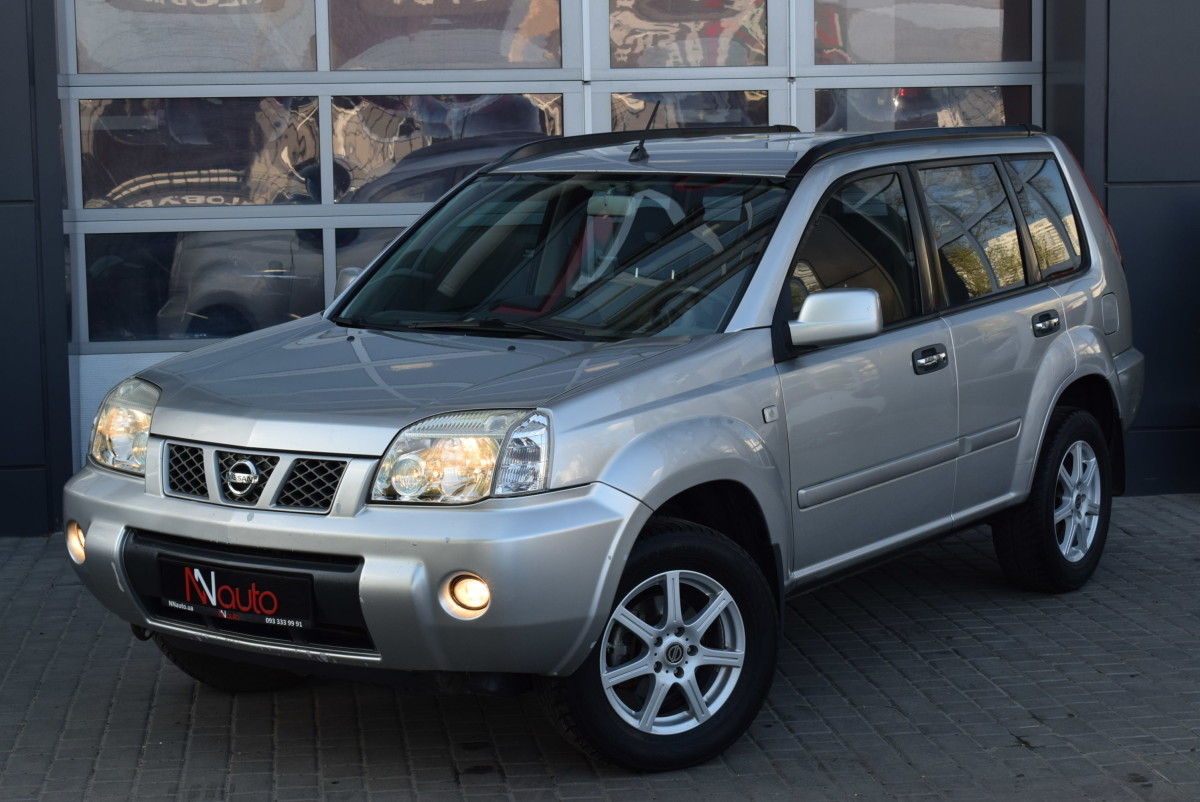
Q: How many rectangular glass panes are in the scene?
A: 10